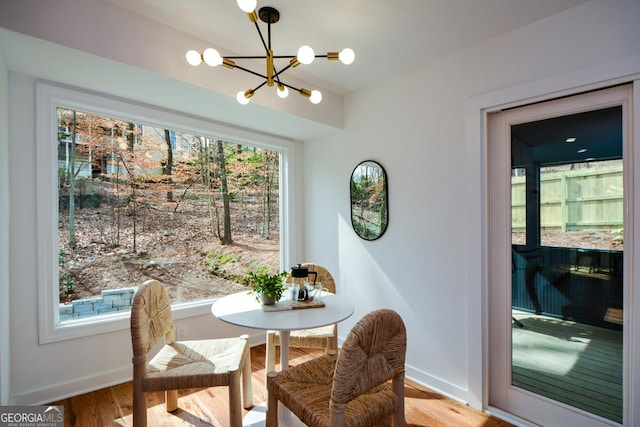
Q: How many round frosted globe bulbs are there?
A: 8